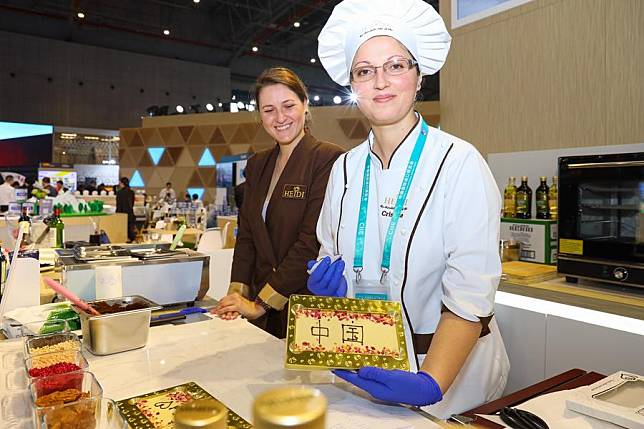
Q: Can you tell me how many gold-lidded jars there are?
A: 2